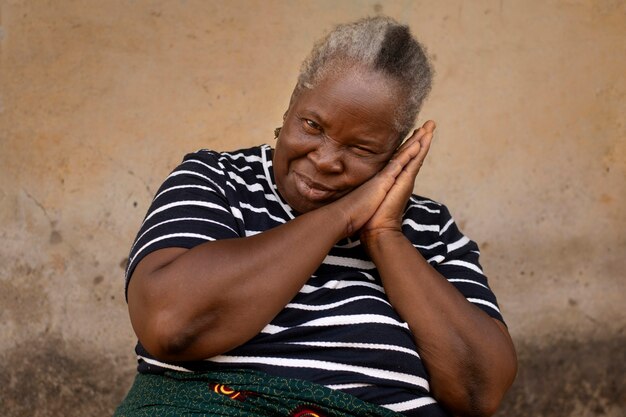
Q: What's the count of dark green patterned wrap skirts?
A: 1